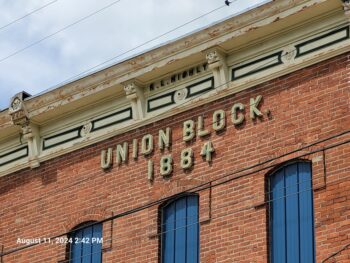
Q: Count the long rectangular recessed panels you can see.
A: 7